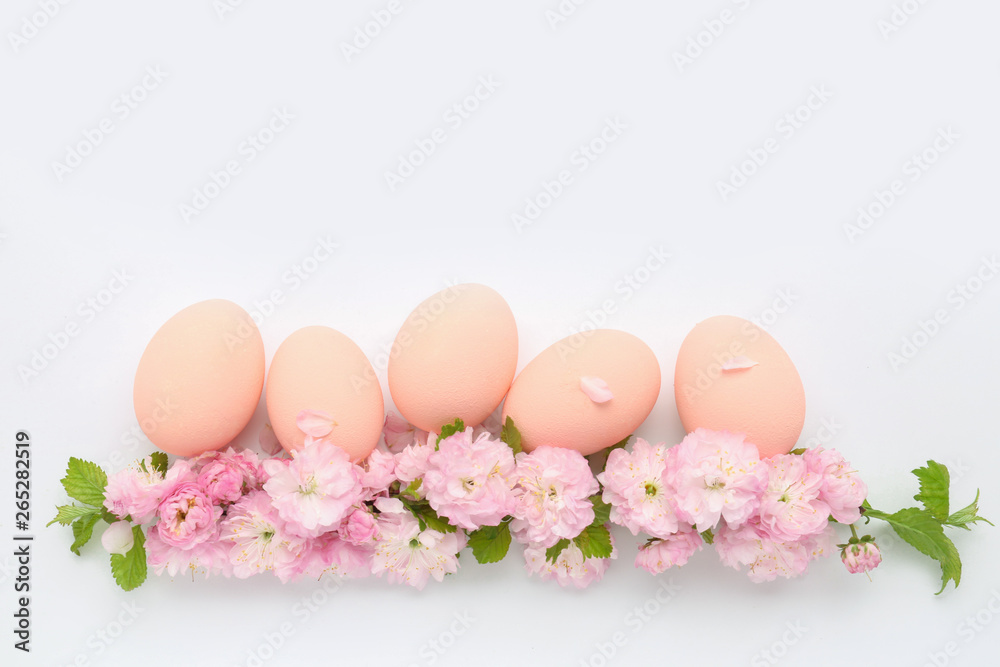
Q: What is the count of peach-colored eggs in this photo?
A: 5